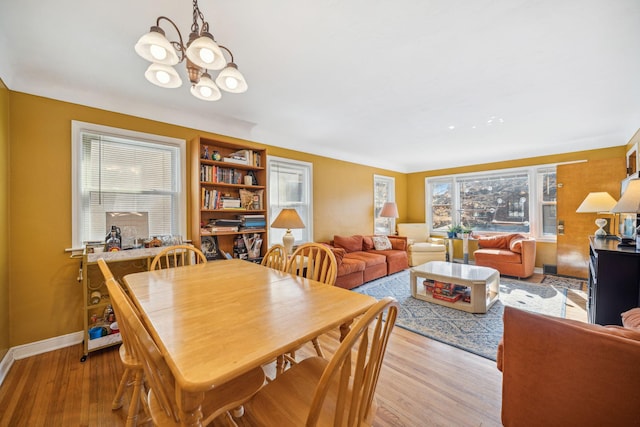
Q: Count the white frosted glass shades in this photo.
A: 5